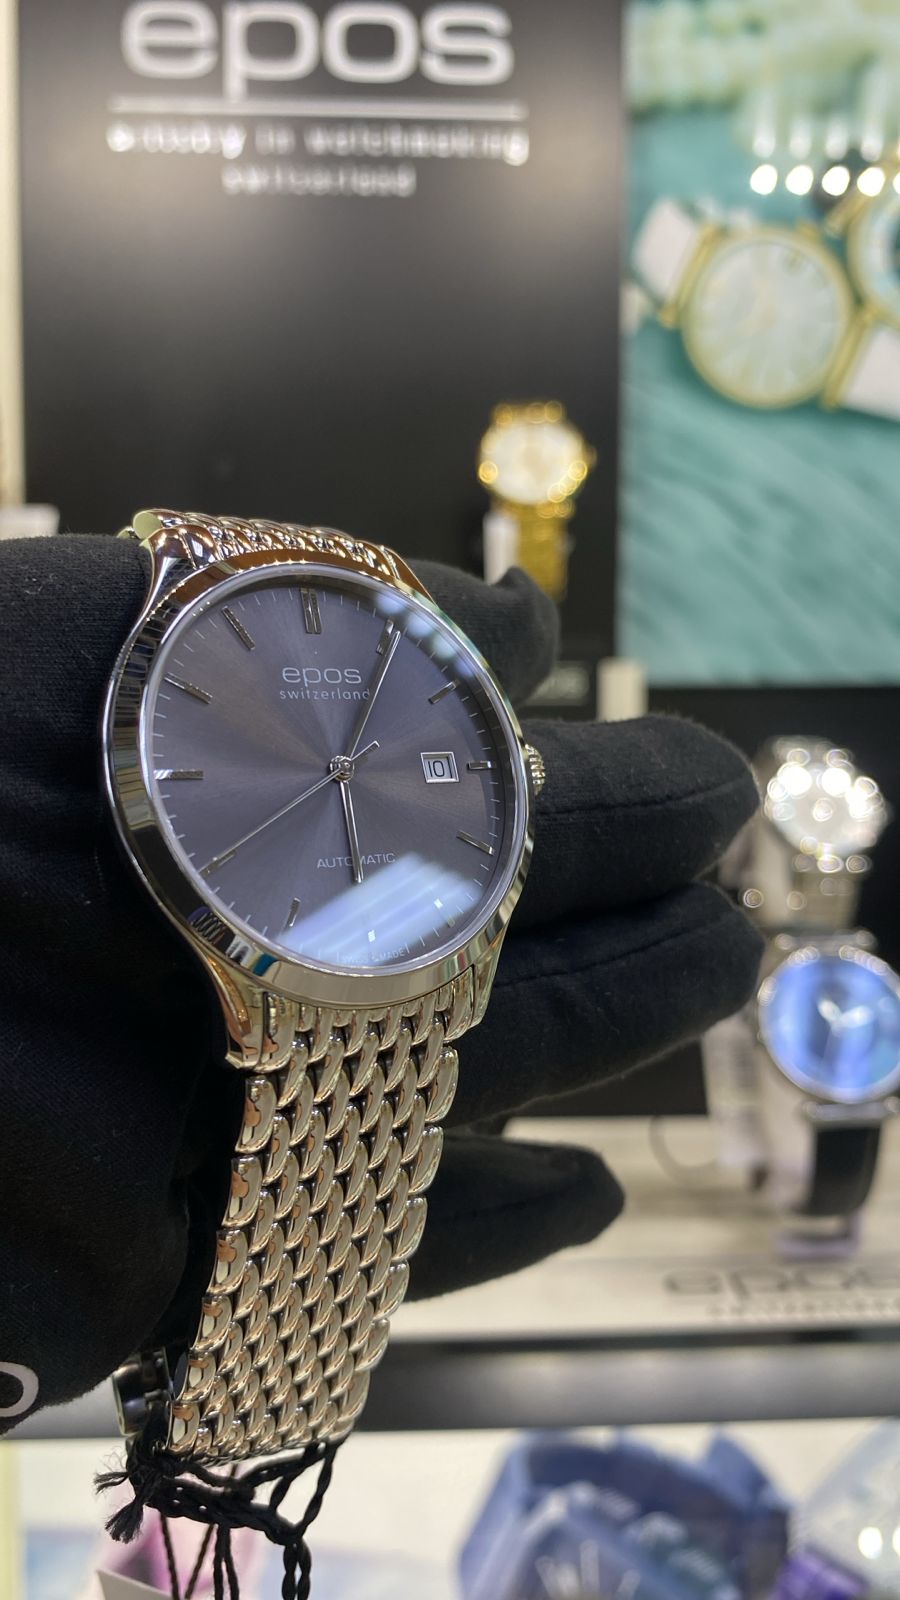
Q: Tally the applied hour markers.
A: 12